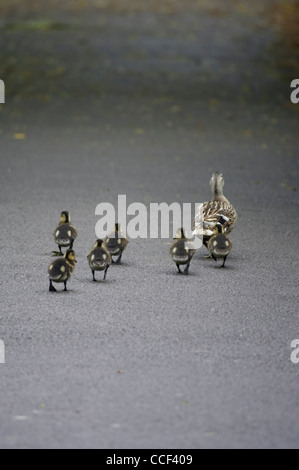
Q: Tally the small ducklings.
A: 6